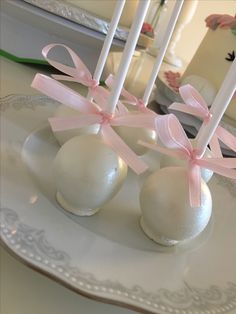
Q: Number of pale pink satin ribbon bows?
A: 5